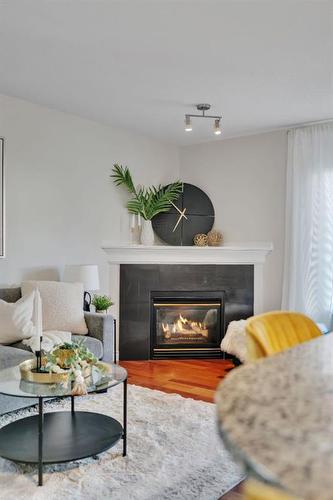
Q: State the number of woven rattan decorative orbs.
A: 2